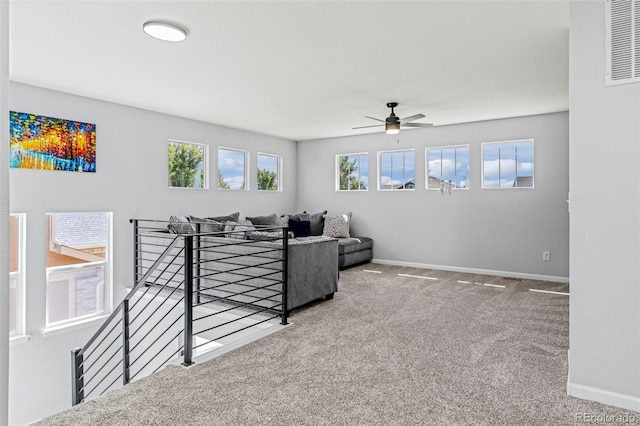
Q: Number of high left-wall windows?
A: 3